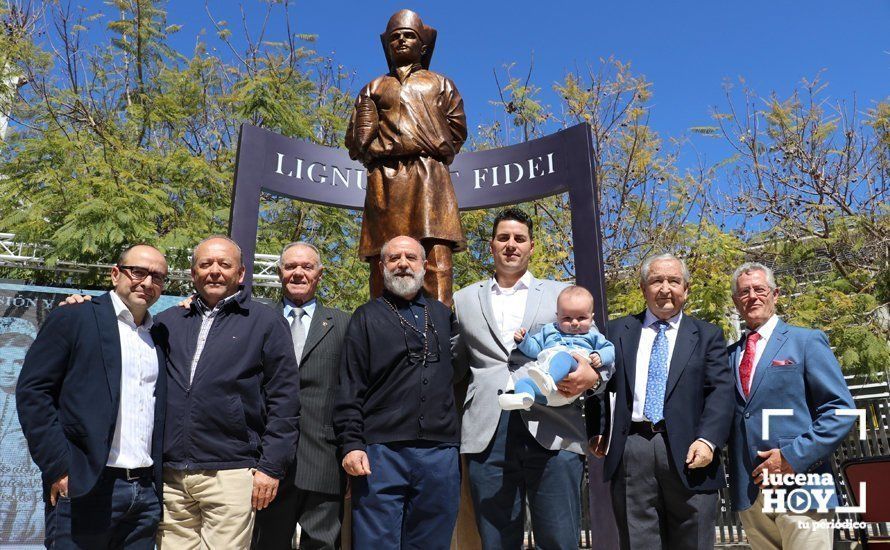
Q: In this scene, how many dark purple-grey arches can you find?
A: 1